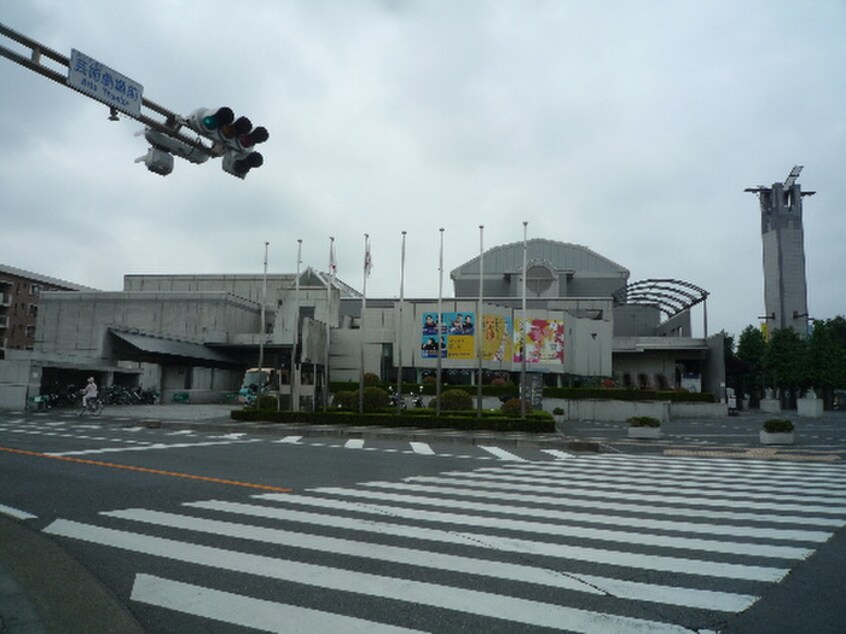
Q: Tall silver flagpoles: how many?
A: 8